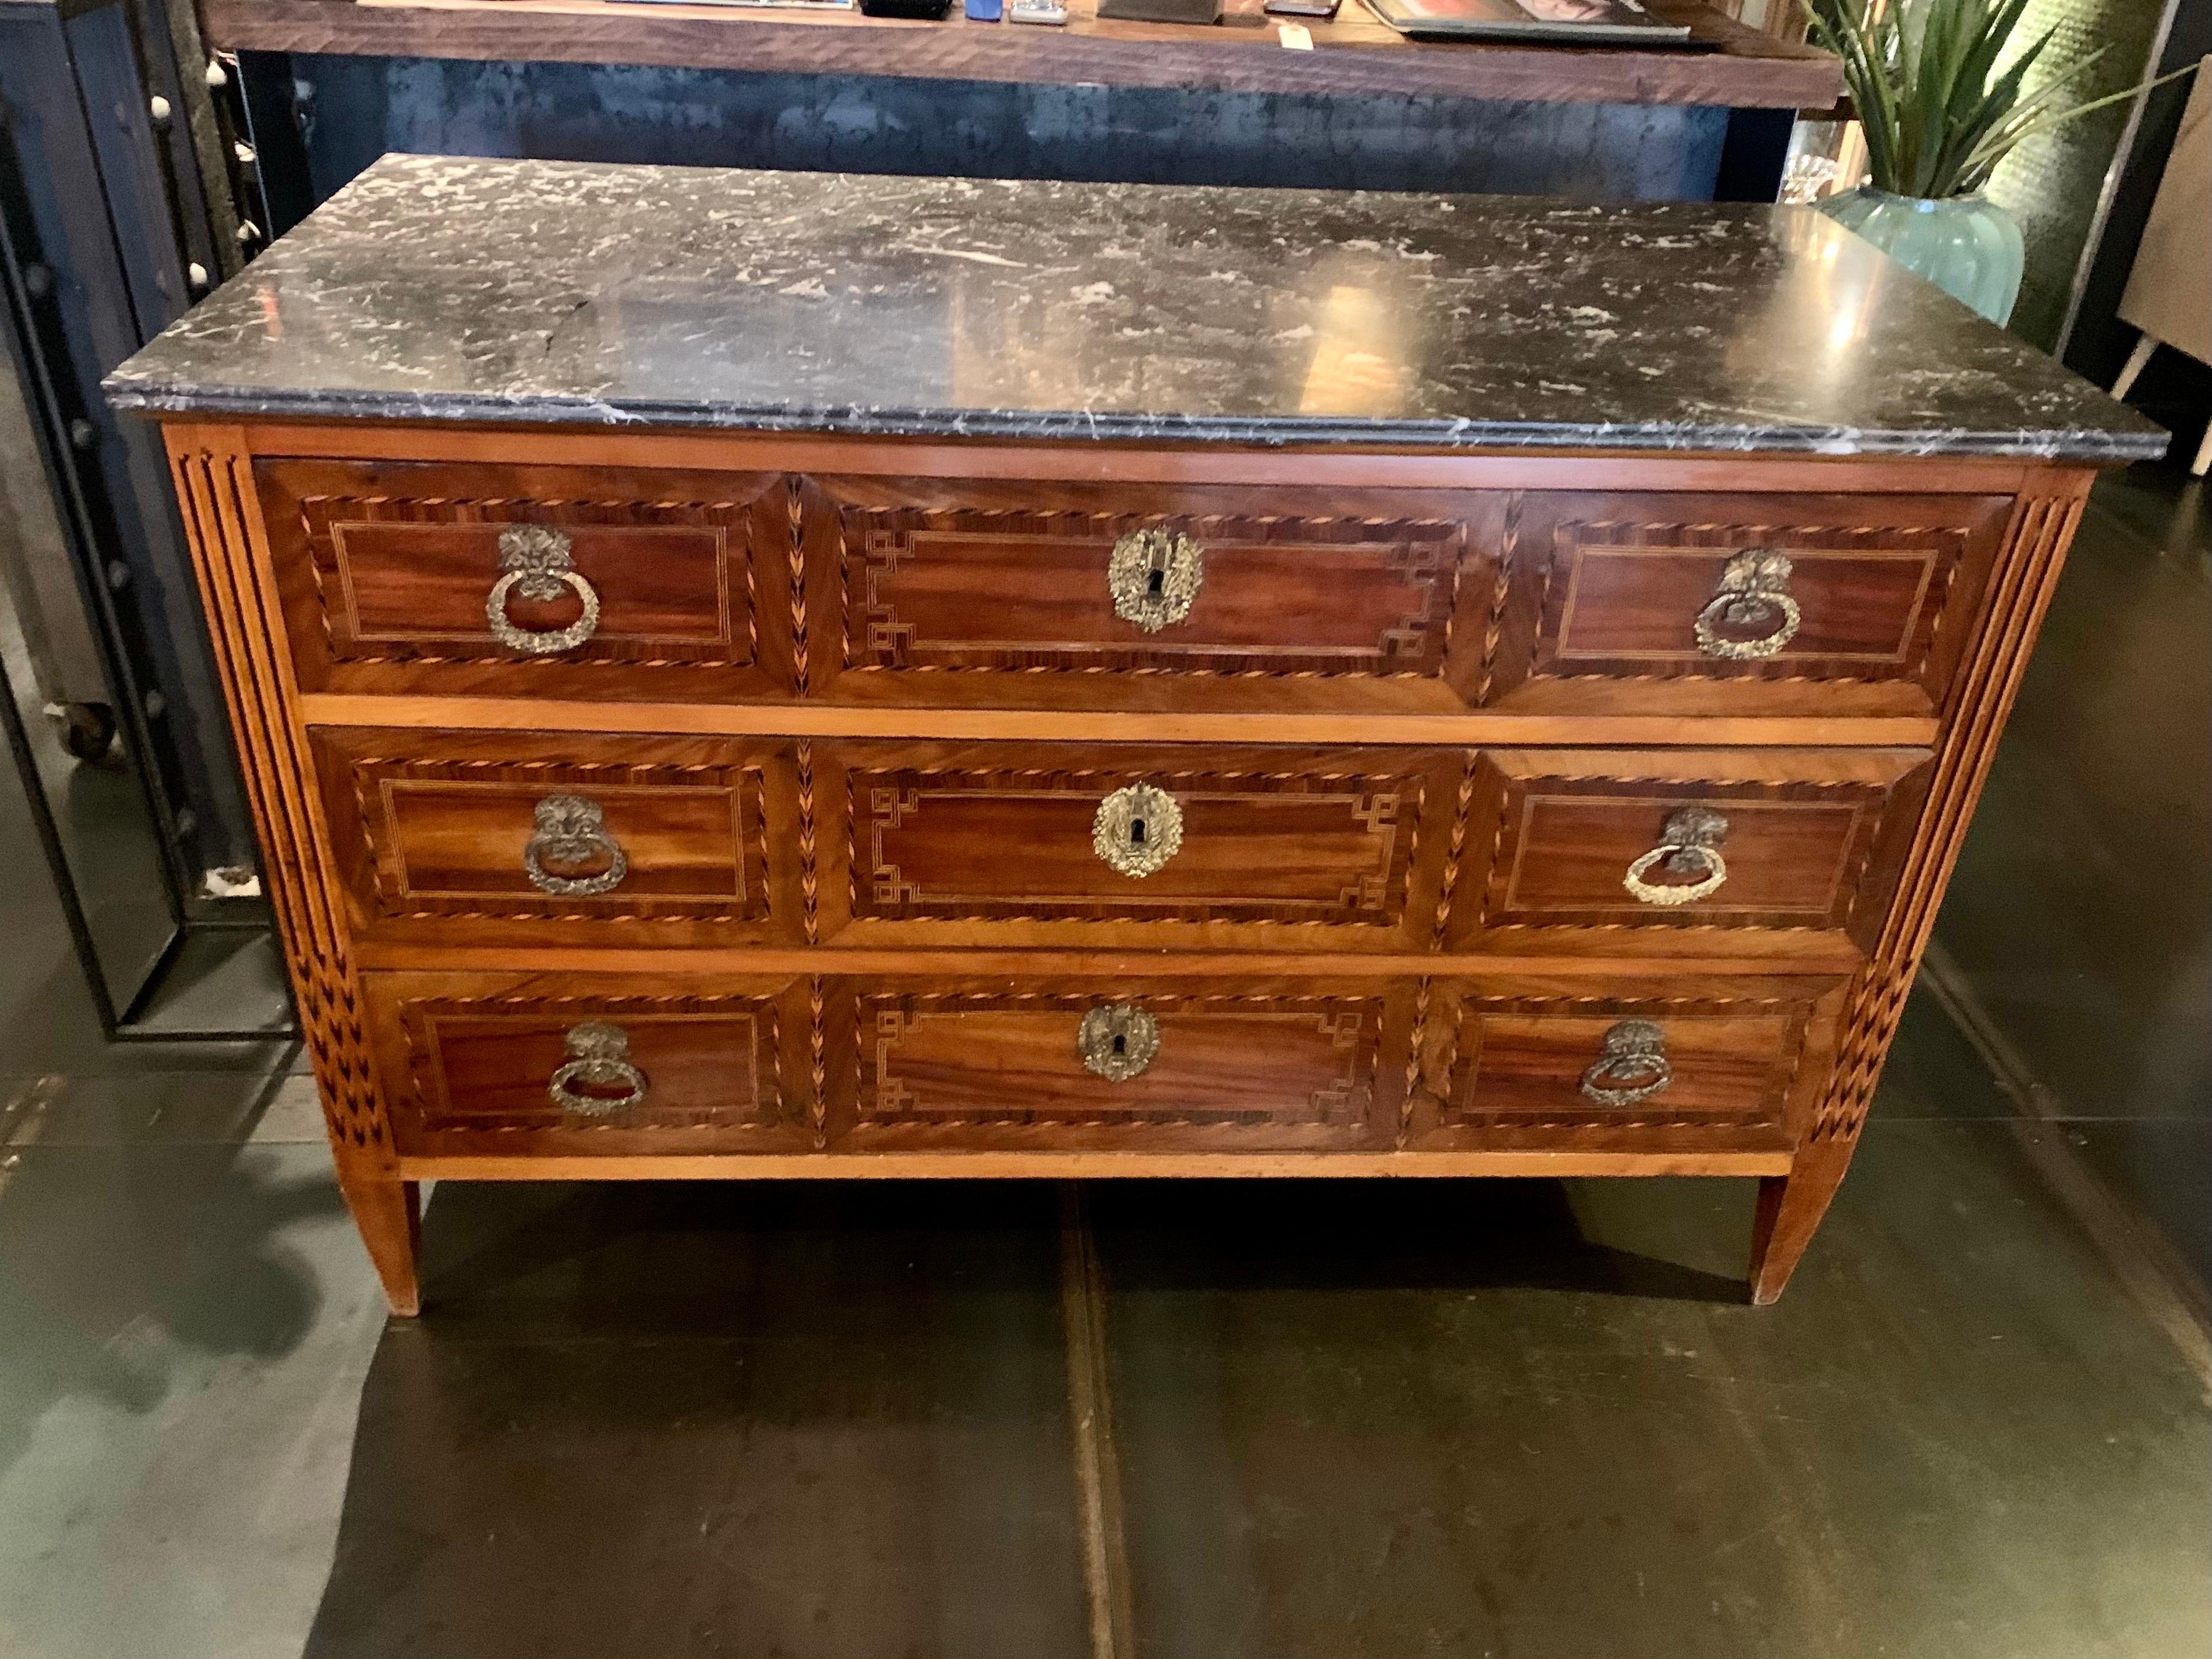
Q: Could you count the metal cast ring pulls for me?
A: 6